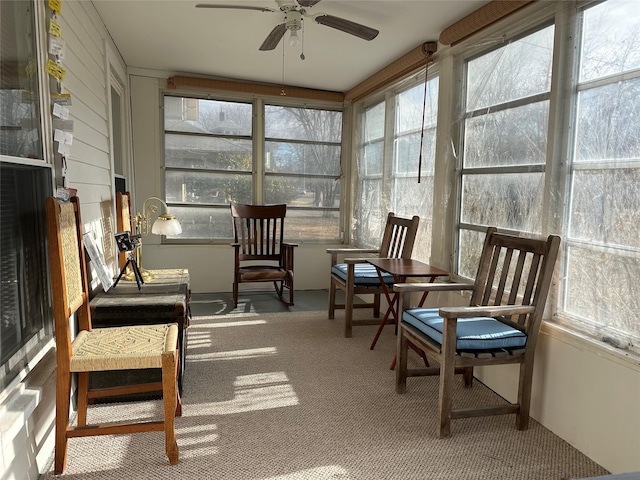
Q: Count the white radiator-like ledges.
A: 1